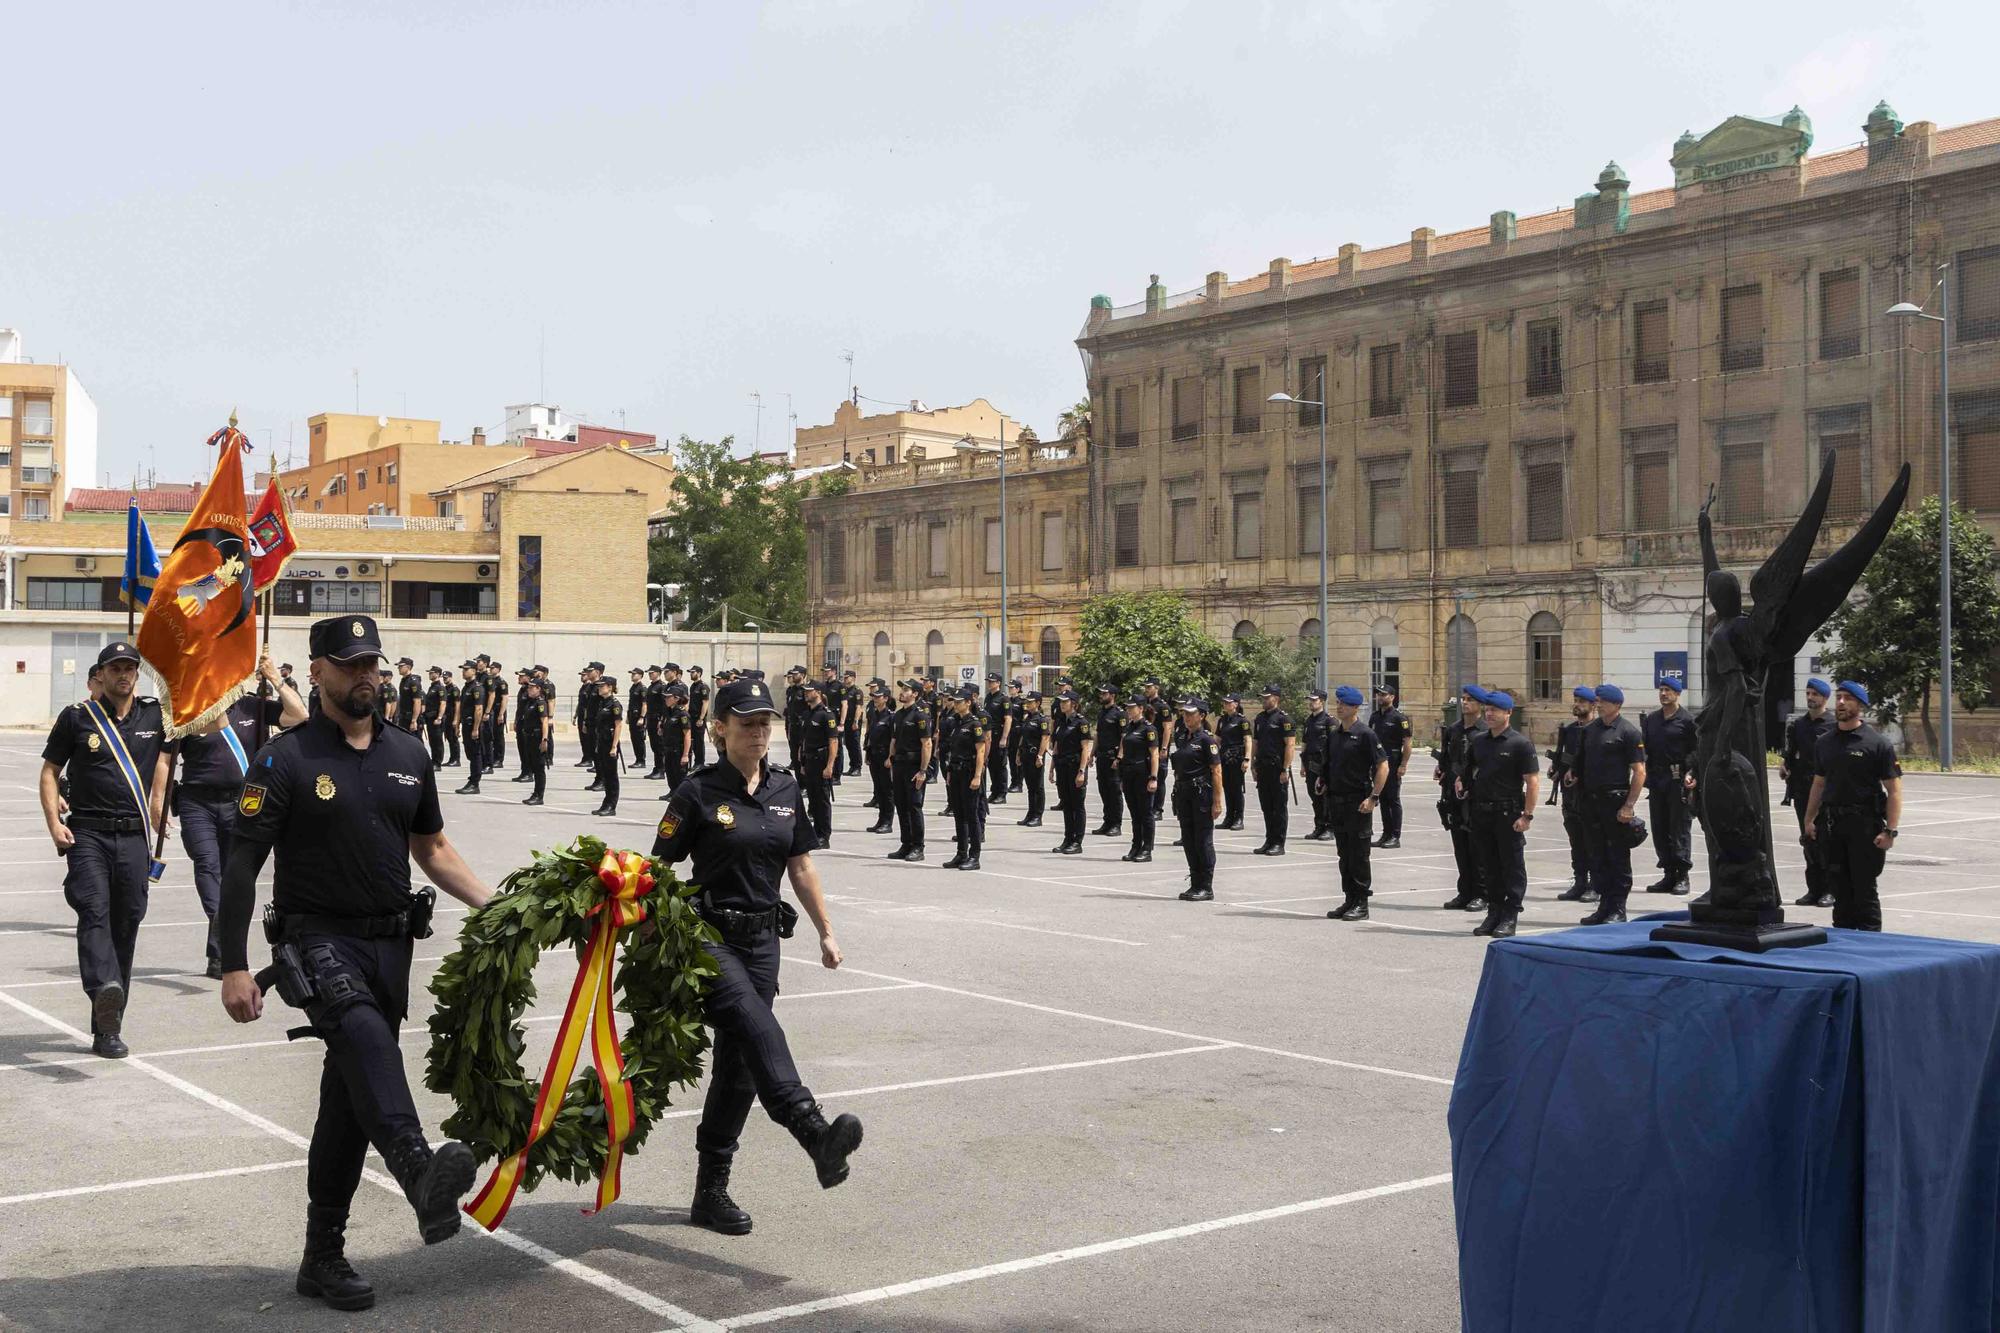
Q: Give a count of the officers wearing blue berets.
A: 8